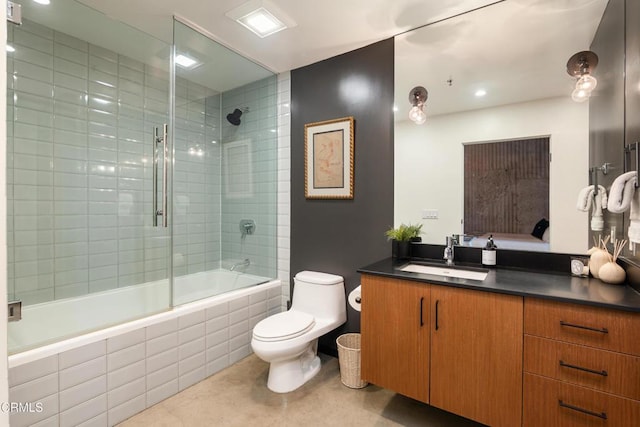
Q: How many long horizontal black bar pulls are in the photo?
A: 3